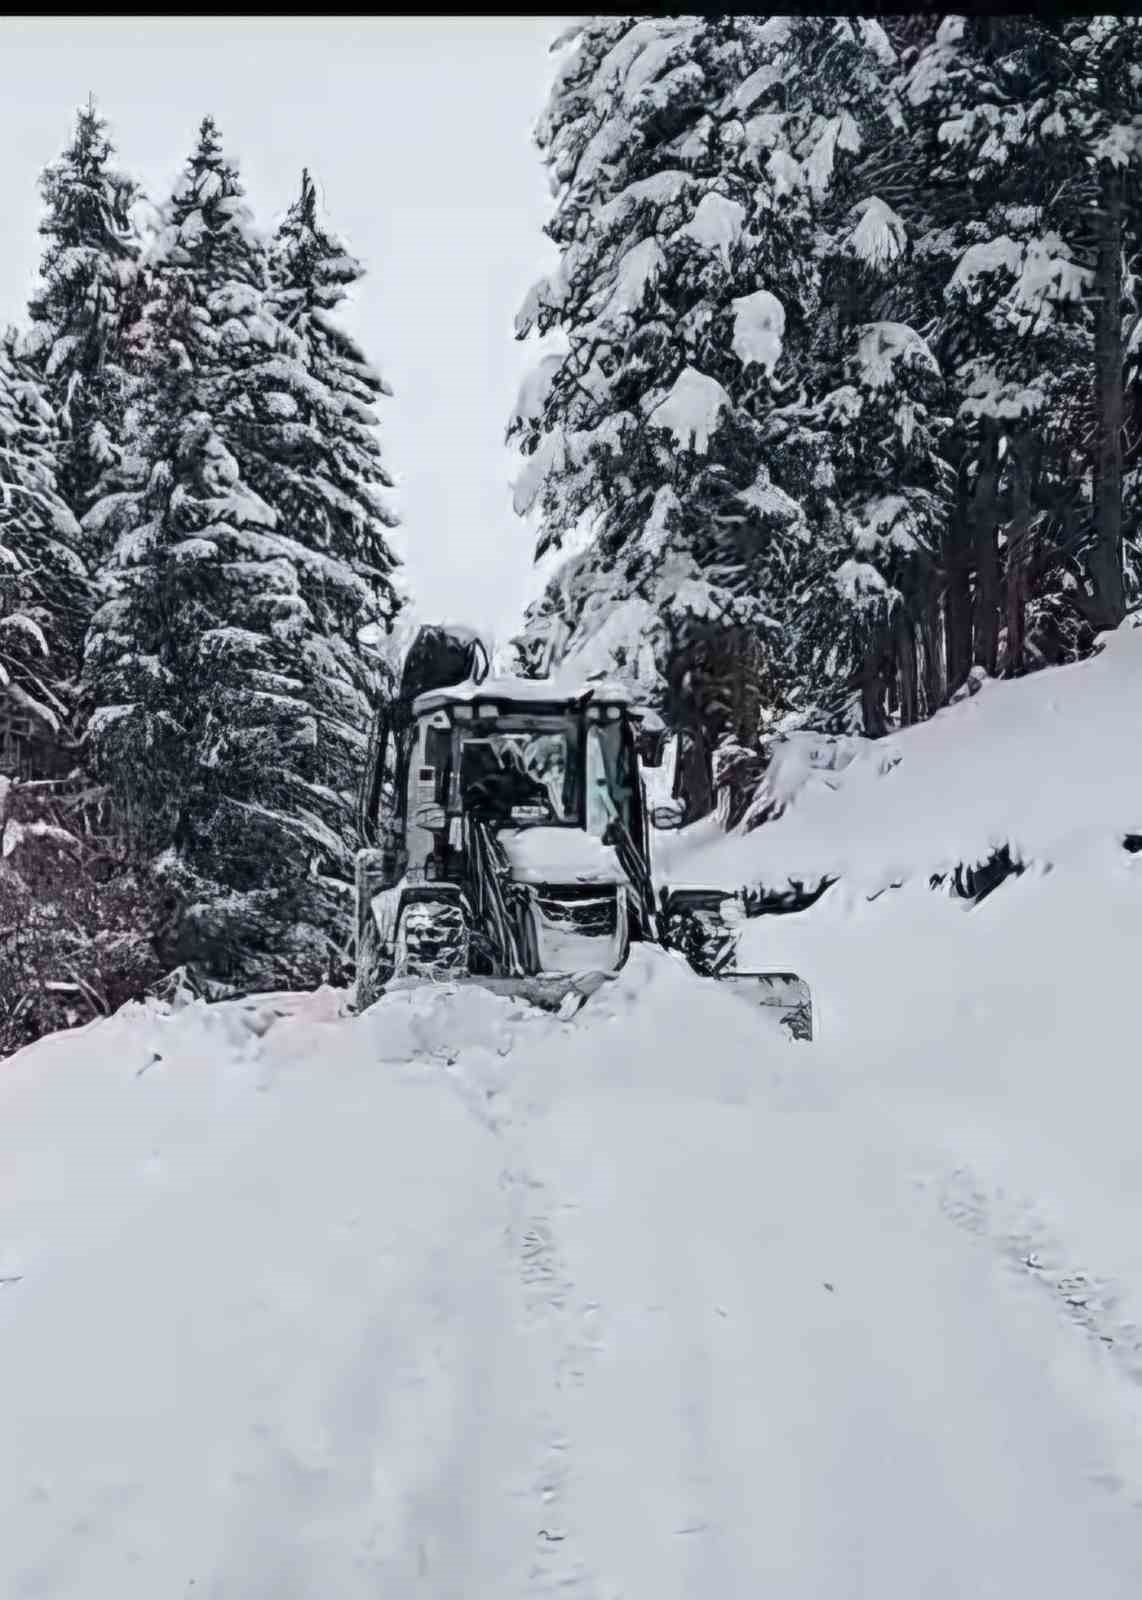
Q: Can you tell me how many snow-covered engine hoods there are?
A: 1